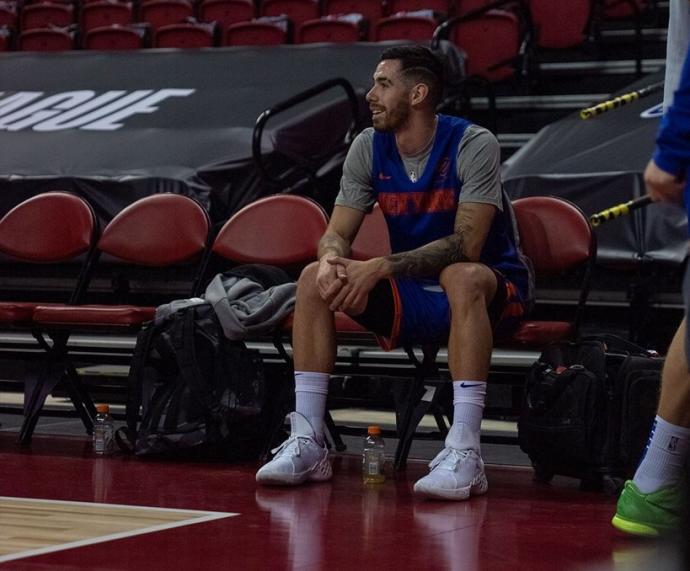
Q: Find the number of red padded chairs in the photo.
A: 5